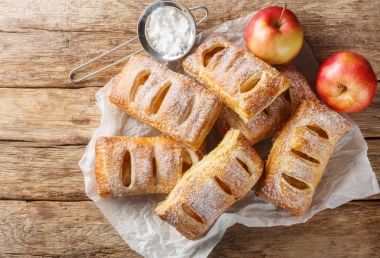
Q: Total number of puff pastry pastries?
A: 6